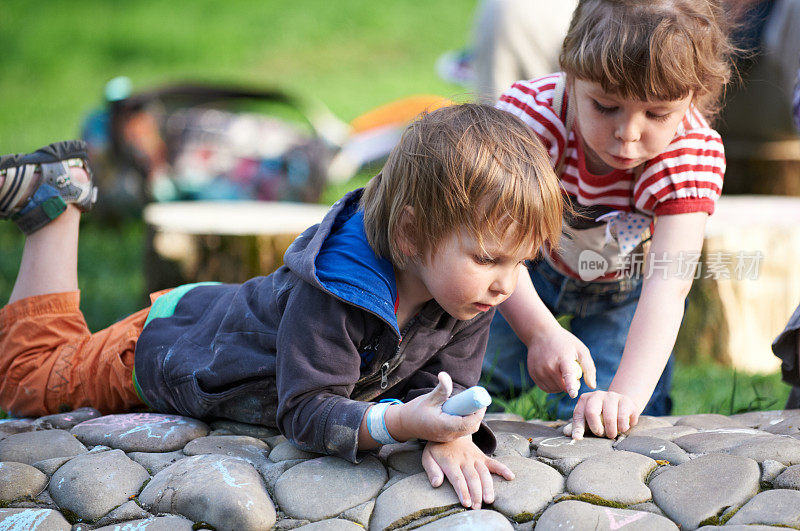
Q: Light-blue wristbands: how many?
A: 1